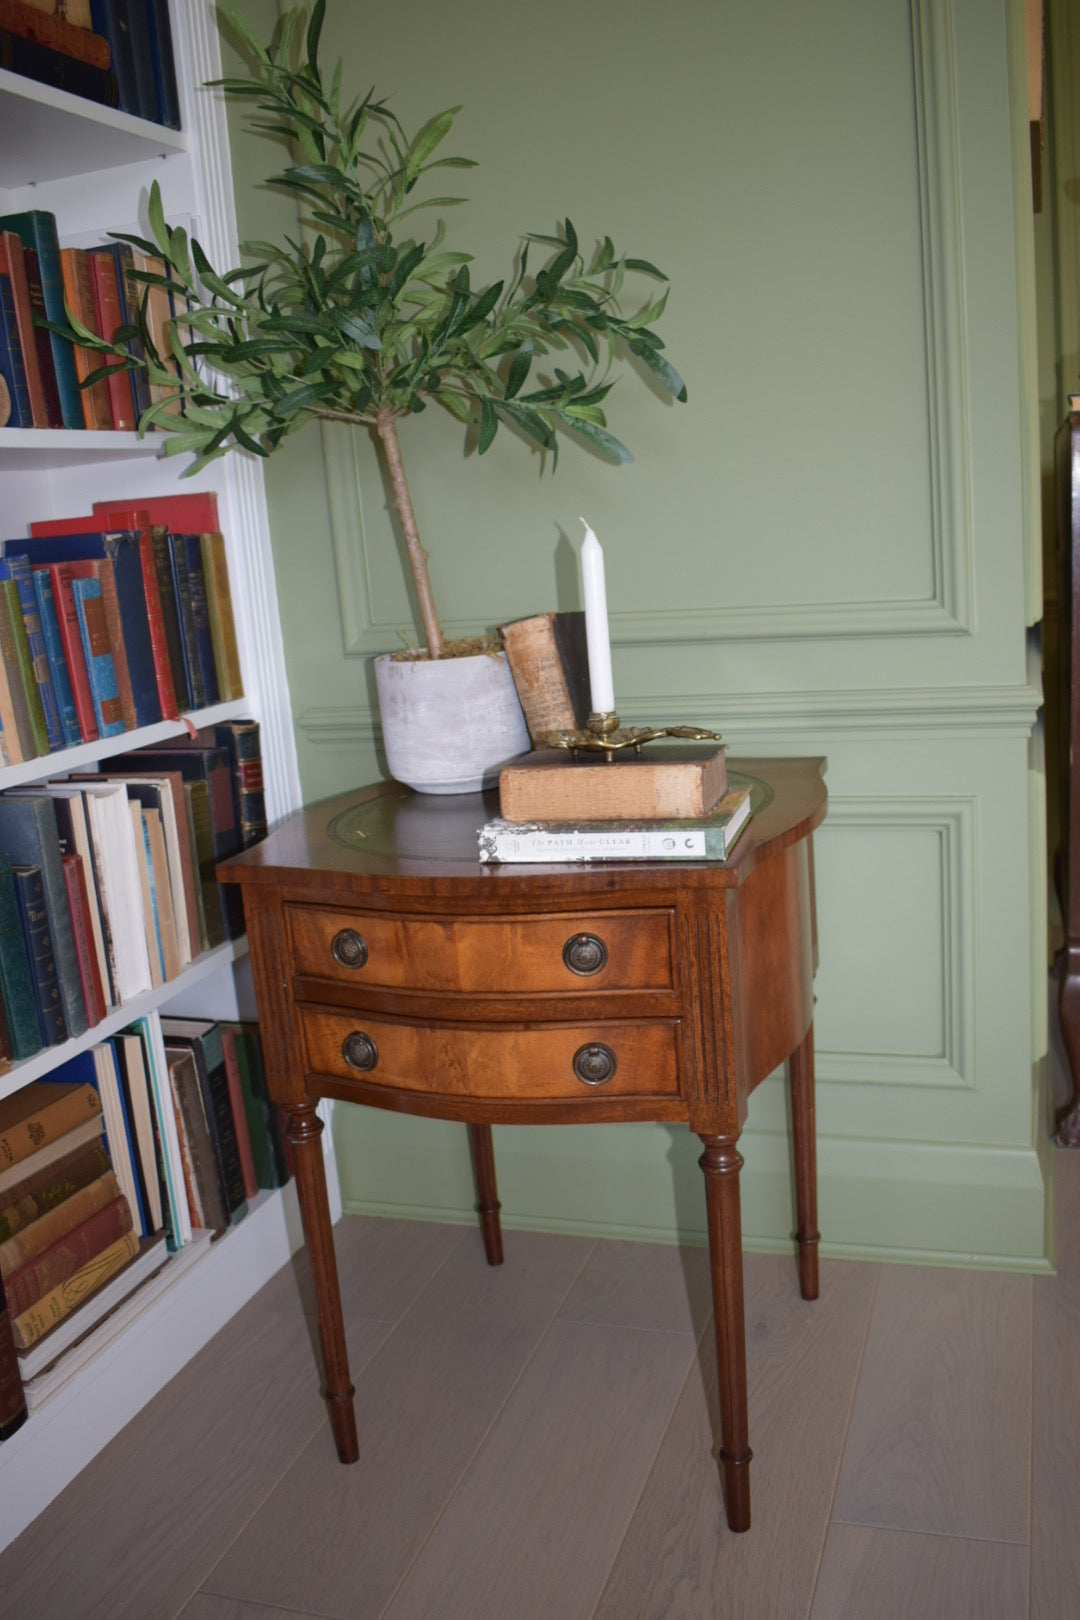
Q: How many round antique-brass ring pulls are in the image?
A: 4